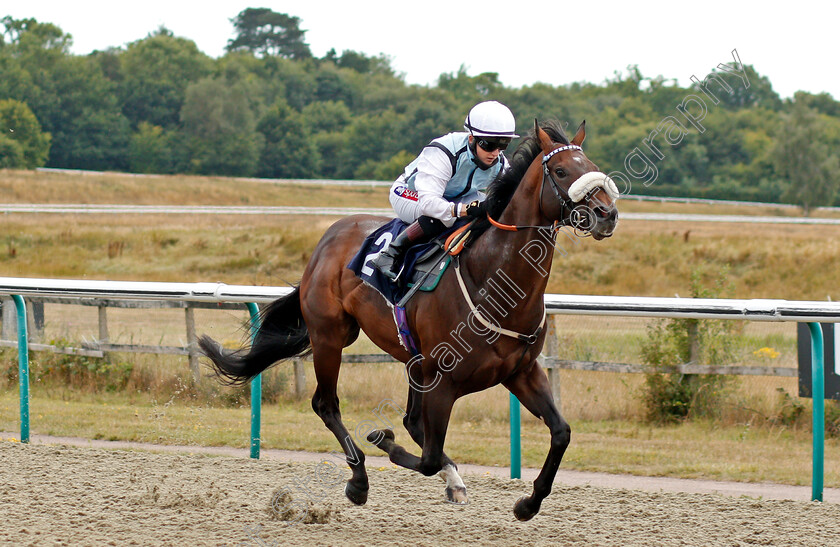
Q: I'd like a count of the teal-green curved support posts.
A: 4